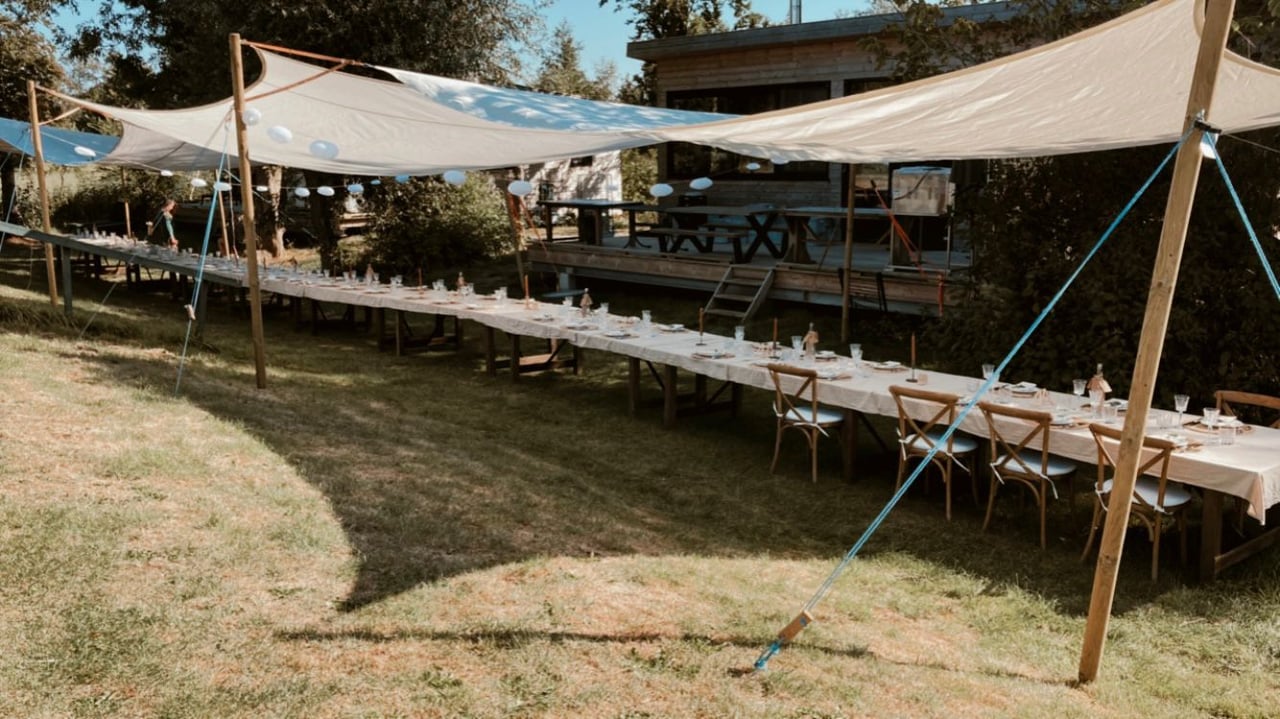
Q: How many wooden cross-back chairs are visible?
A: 5